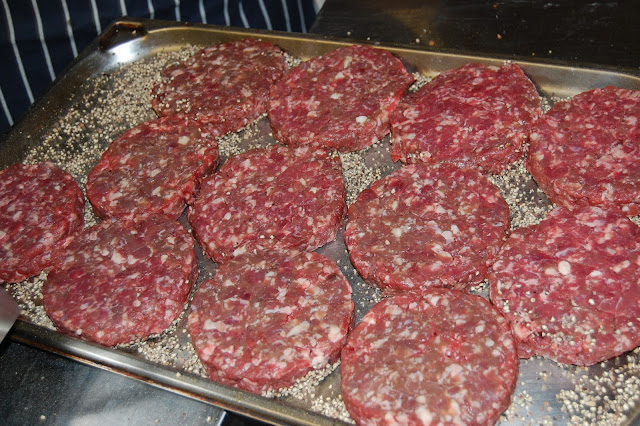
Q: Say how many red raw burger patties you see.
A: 12